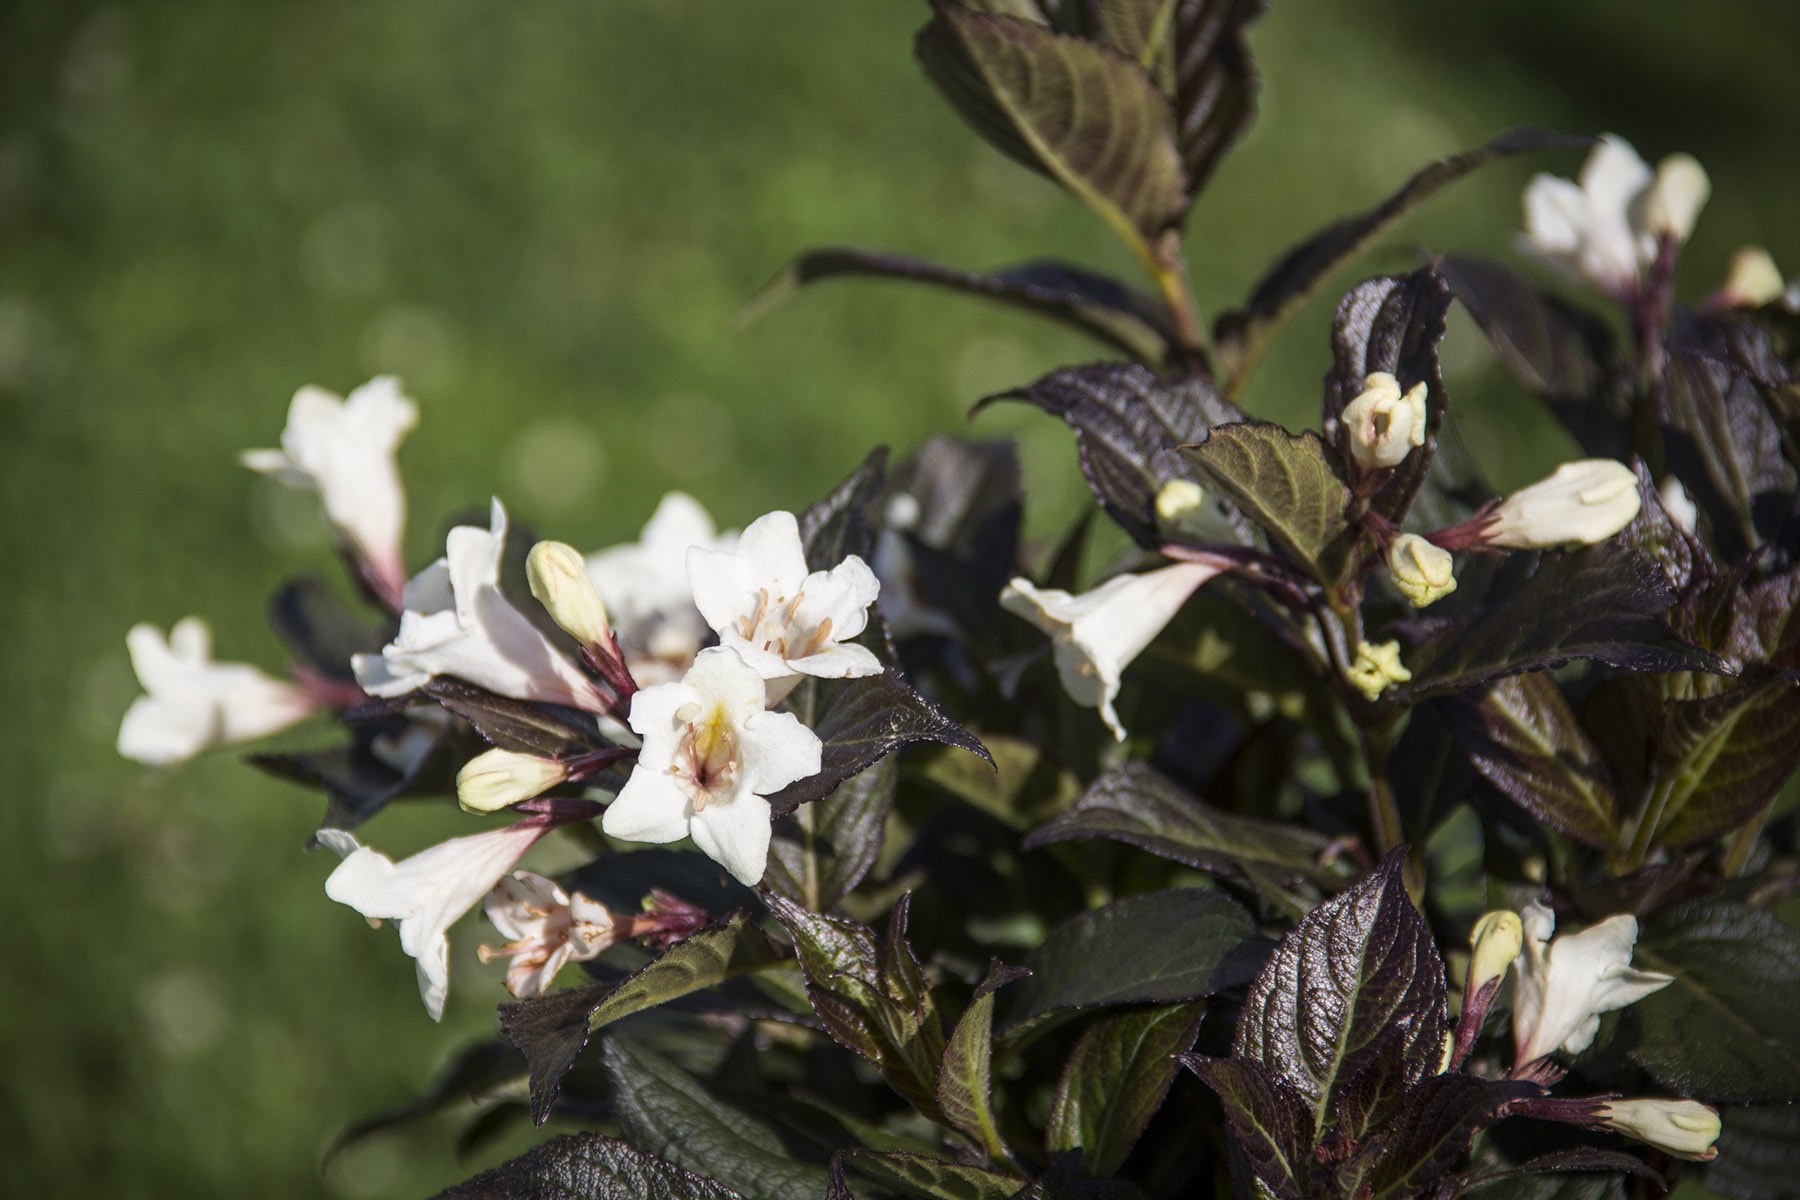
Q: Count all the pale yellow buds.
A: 11